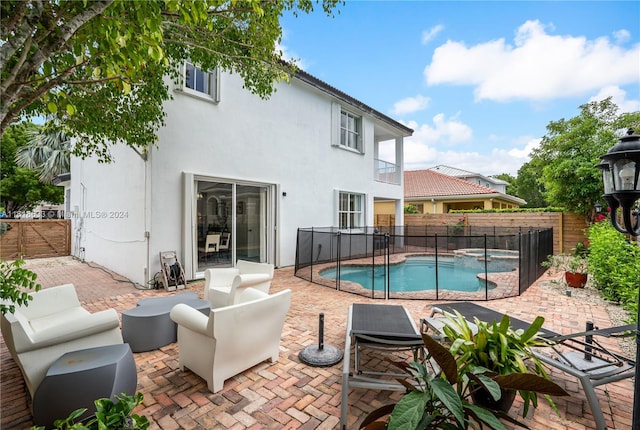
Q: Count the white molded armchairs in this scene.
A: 3